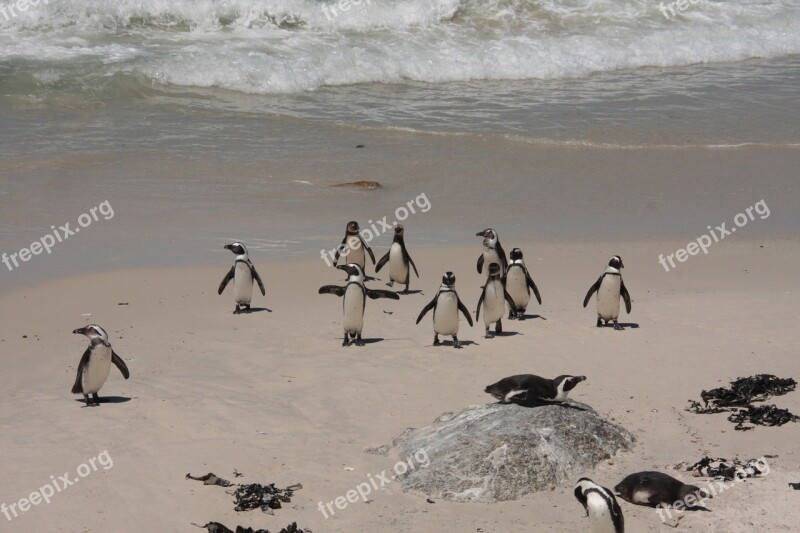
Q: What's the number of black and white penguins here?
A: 13